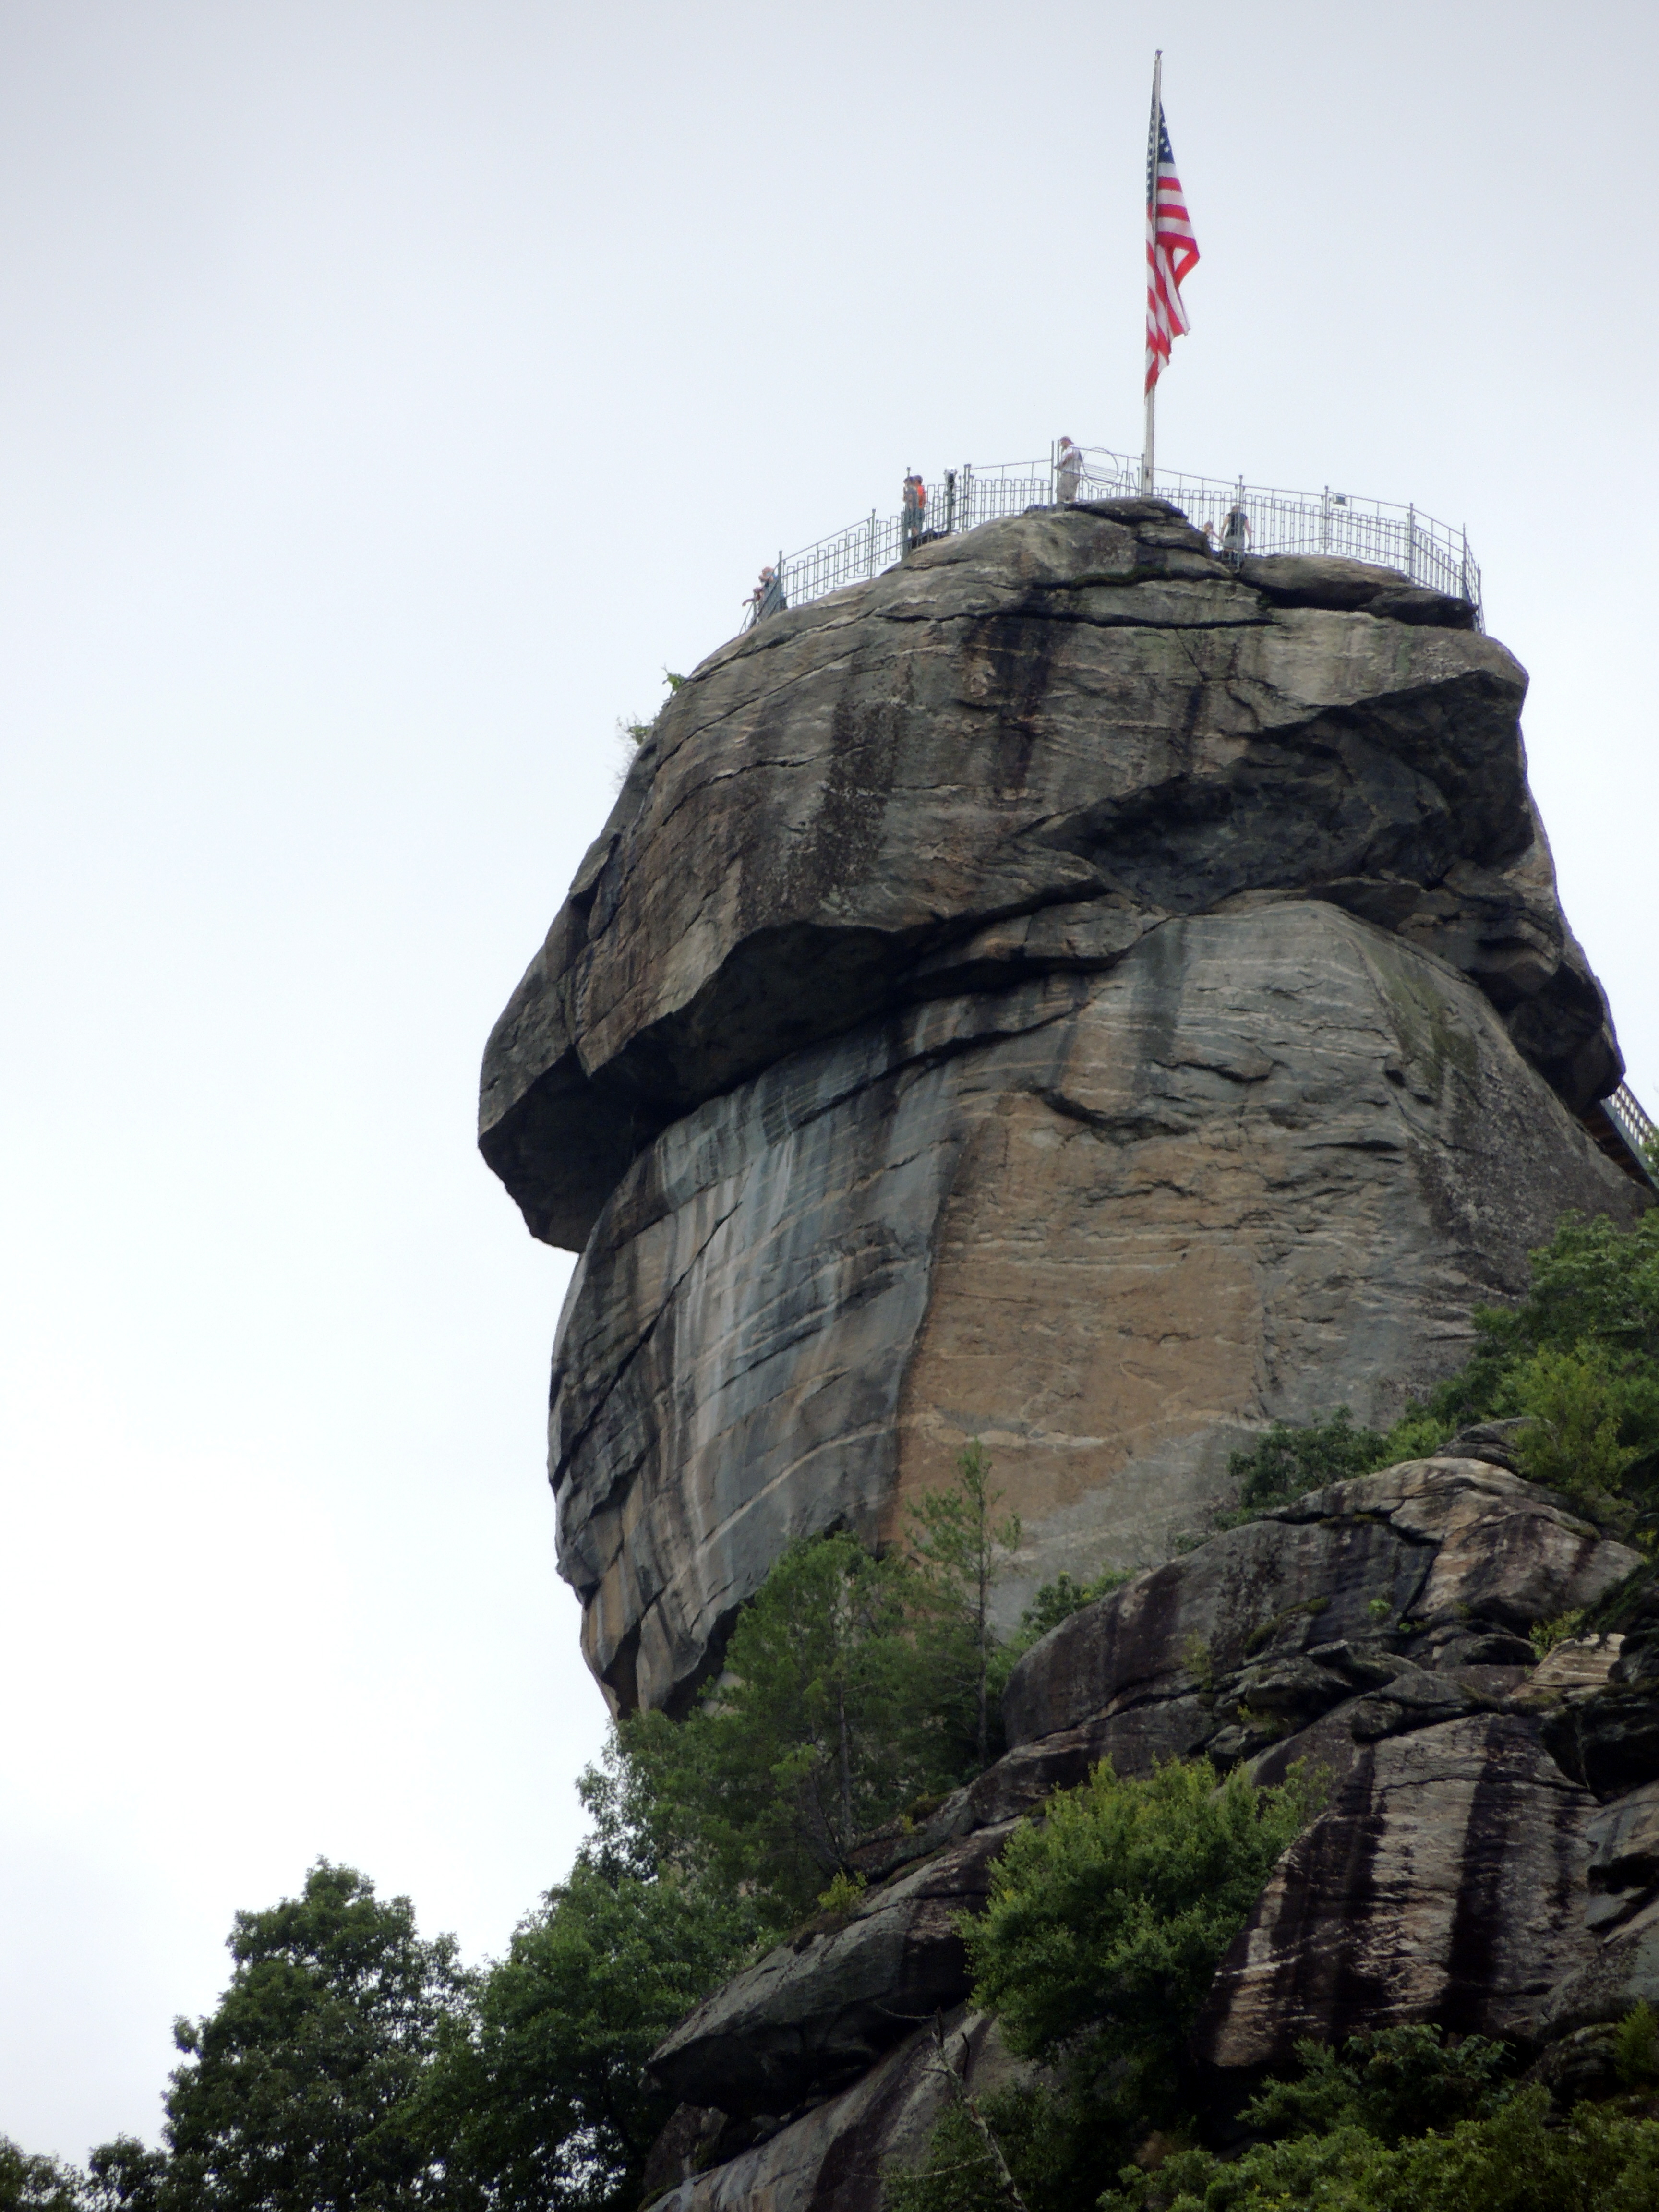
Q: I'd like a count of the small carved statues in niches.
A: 0